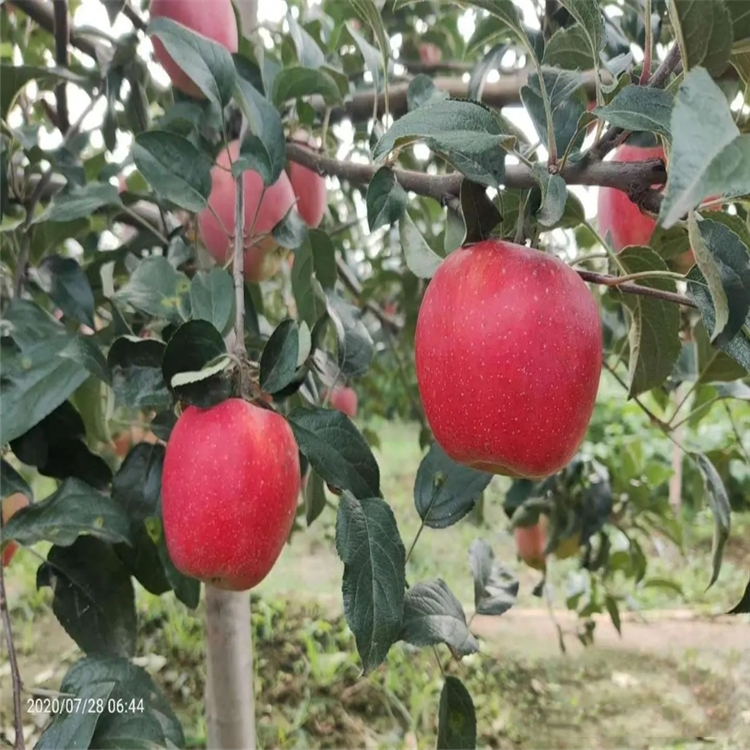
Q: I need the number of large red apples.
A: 2